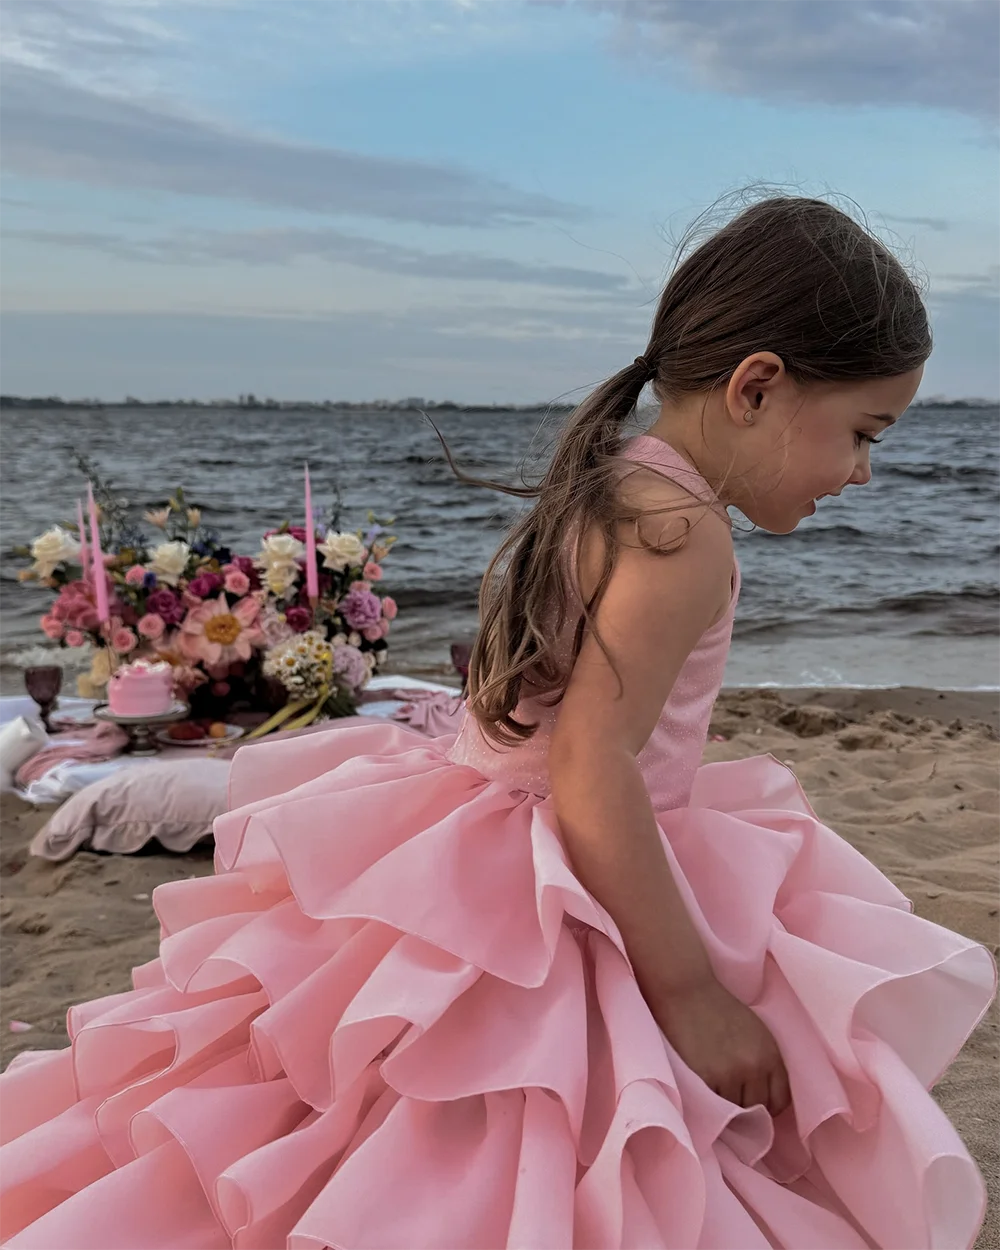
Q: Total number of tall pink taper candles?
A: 3